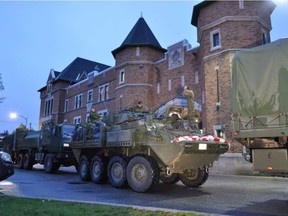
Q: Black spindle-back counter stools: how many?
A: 0